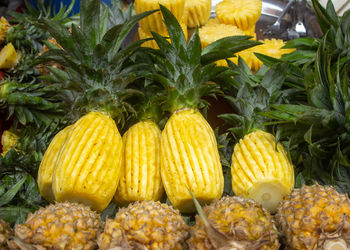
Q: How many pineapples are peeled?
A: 5